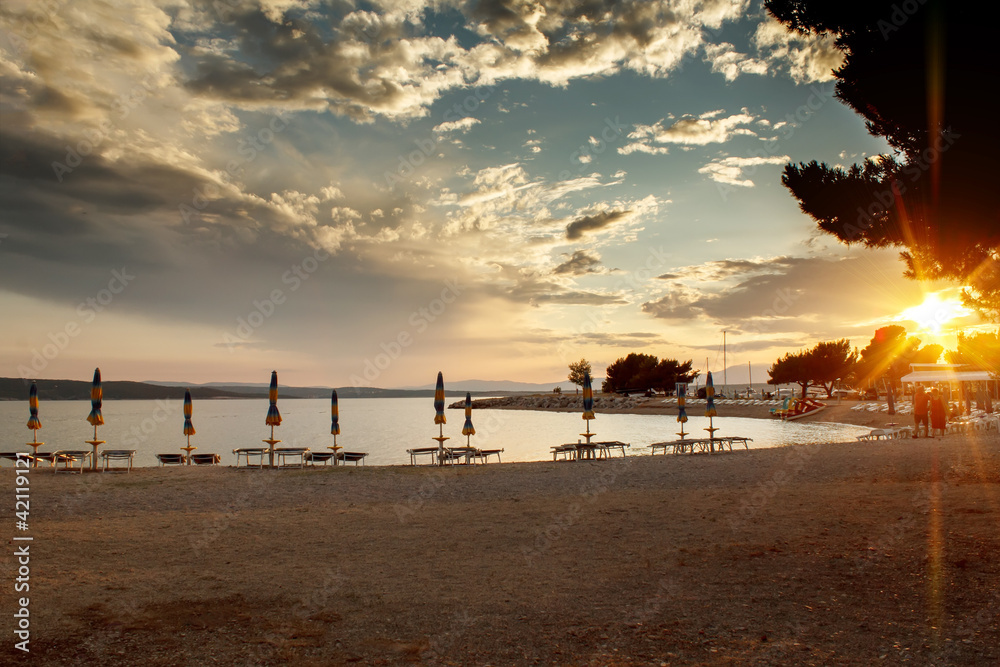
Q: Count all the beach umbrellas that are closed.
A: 10